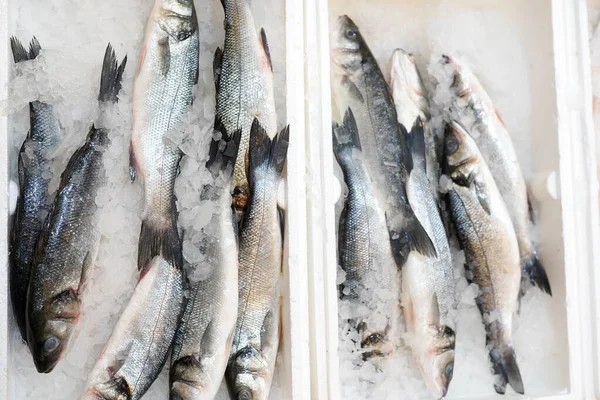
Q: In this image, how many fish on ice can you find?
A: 13